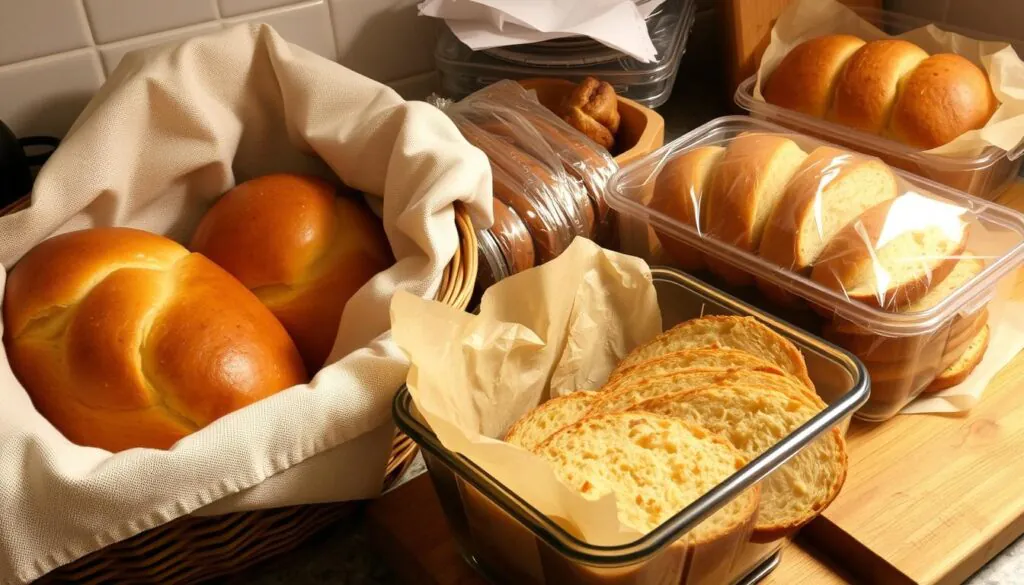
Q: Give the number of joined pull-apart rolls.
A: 3